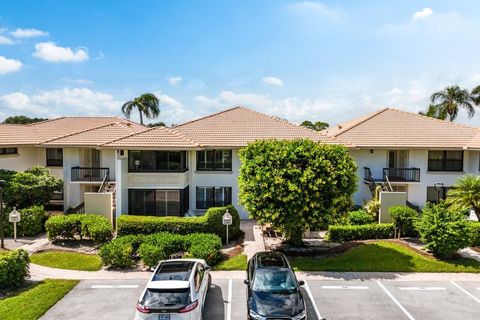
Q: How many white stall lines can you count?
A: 4